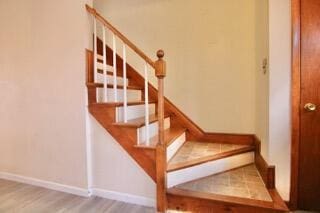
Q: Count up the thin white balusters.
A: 5